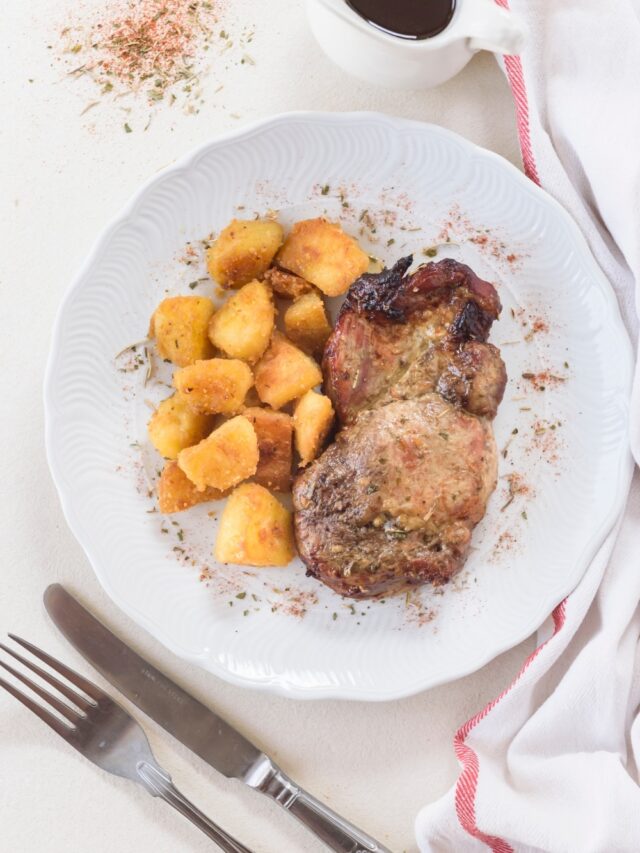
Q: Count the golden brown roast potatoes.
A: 14